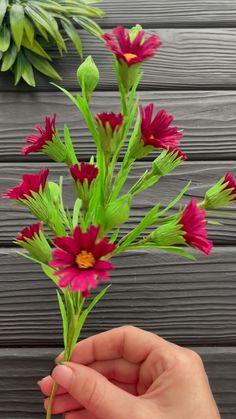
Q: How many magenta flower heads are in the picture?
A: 11